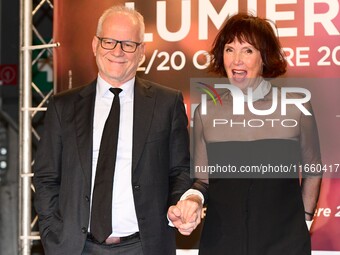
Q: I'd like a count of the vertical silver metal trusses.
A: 1